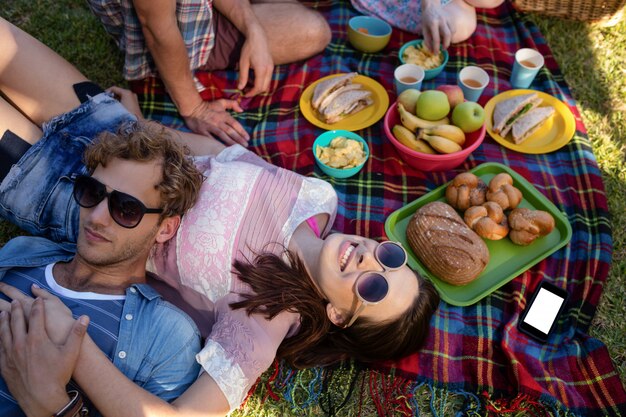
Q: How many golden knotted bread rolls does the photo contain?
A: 4